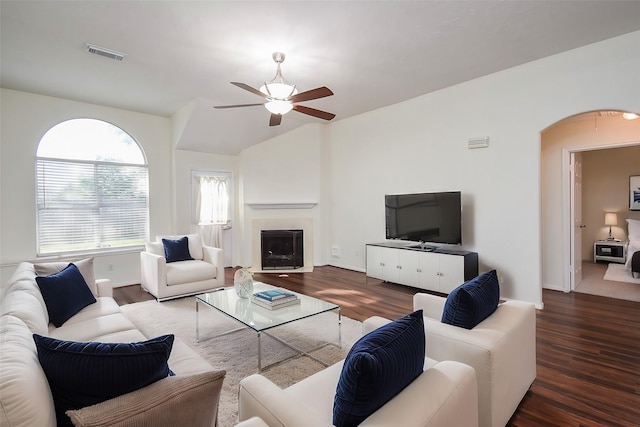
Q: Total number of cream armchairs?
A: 3